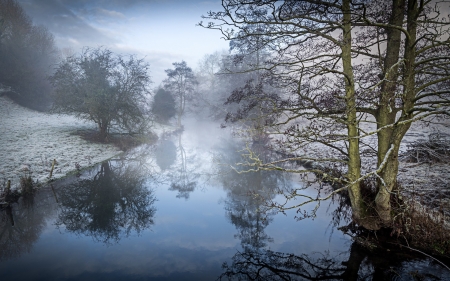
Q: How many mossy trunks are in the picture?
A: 3